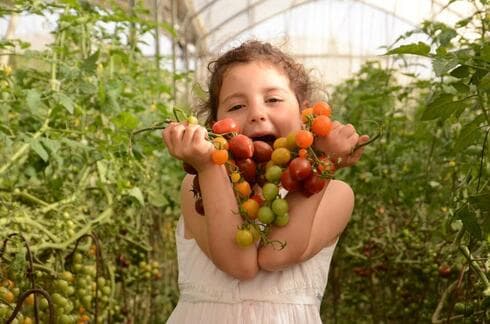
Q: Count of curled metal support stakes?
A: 3